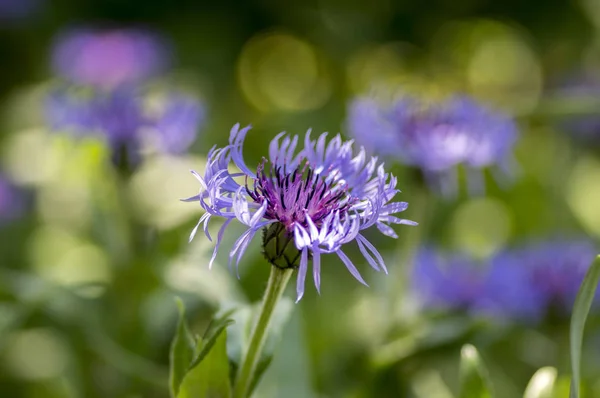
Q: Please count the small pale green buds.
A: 2